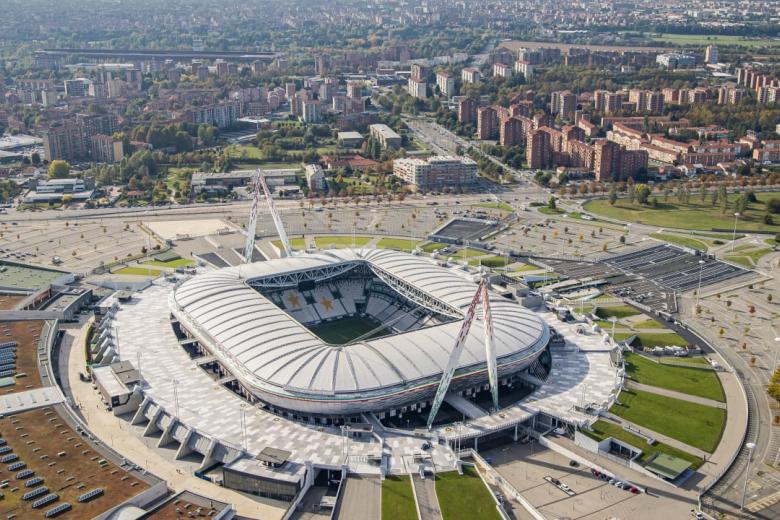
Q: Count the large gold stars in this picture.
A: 2